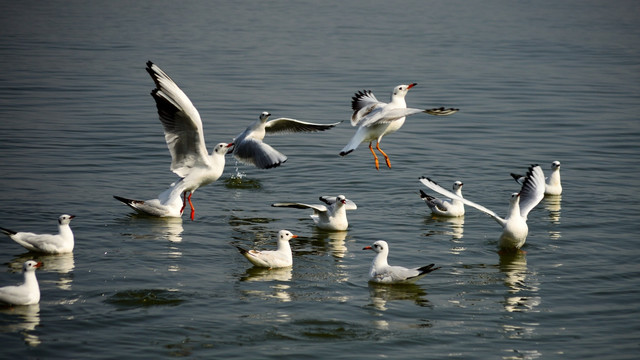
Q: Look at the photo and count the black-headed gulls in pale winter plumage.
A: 12